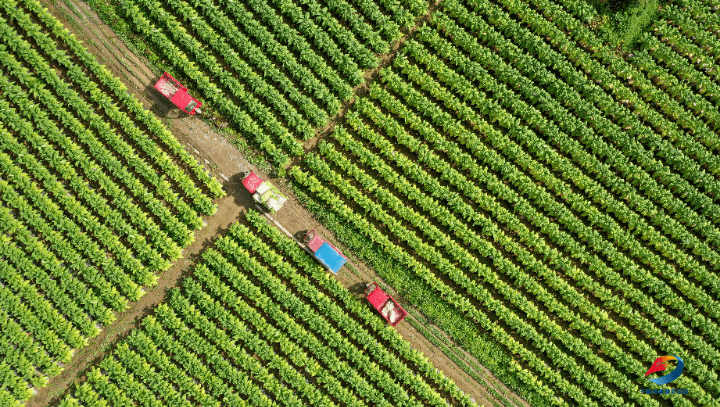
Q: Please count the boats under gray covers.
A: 0